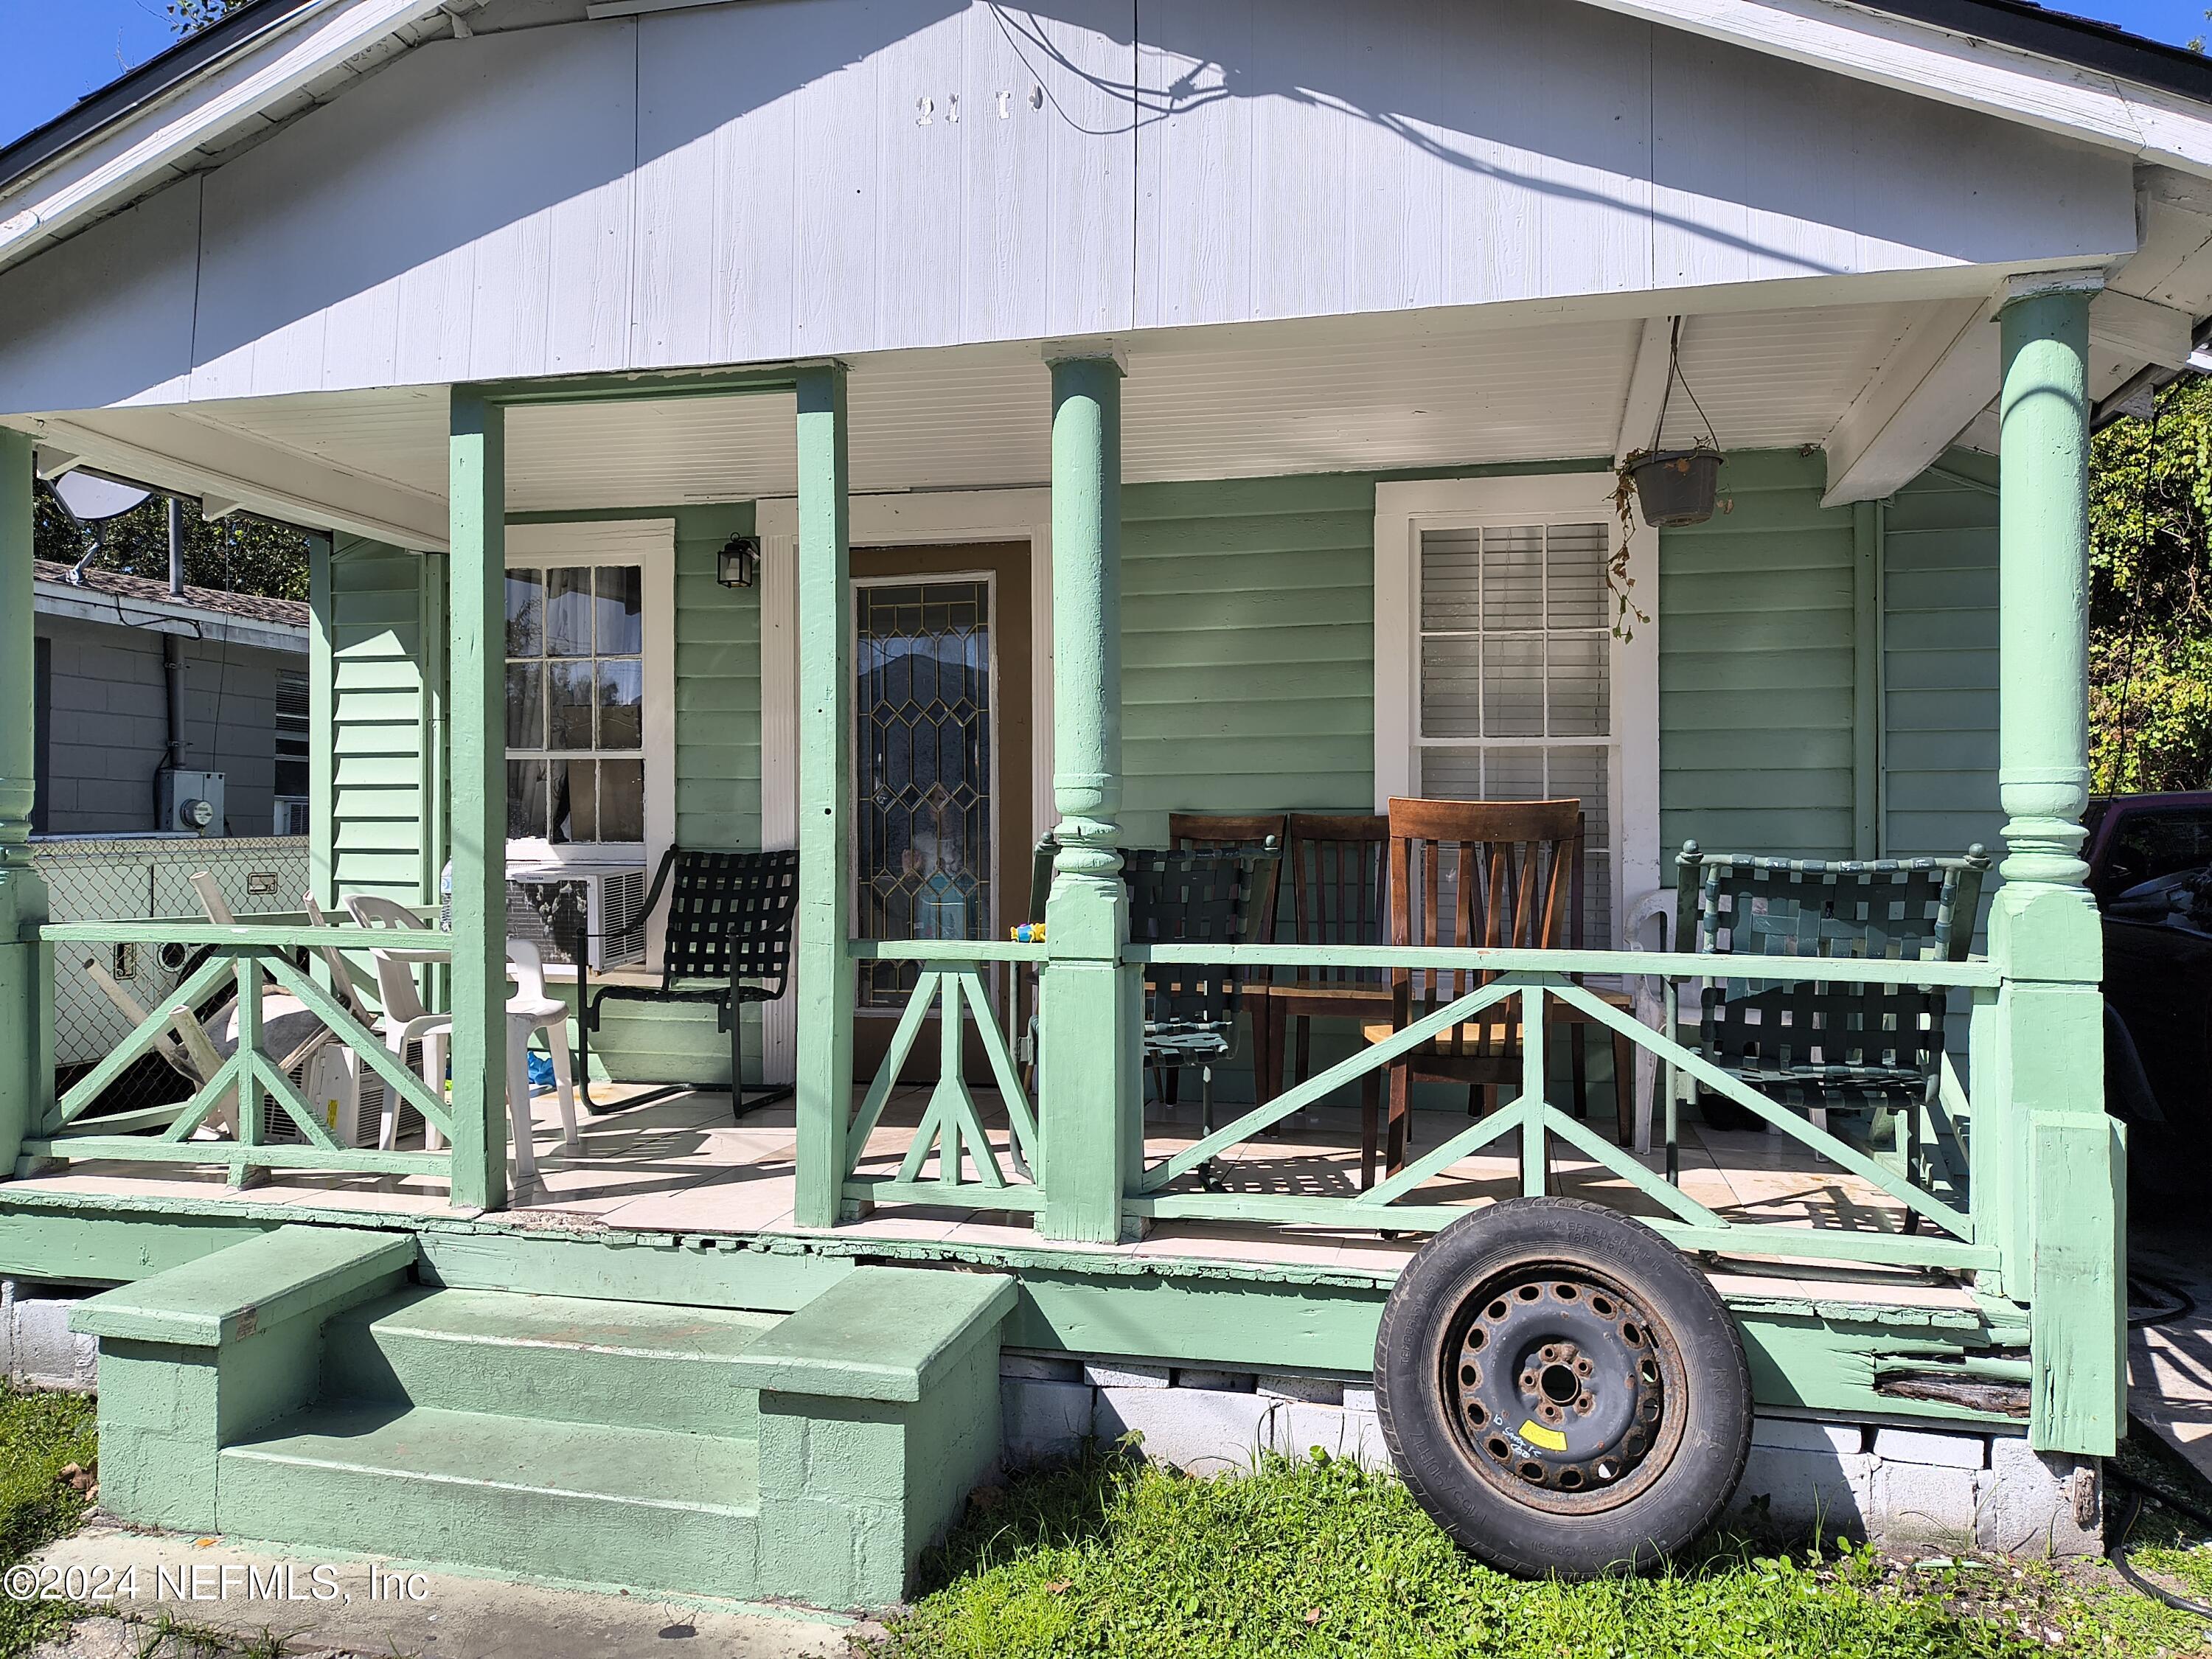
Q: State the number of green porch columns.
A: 5